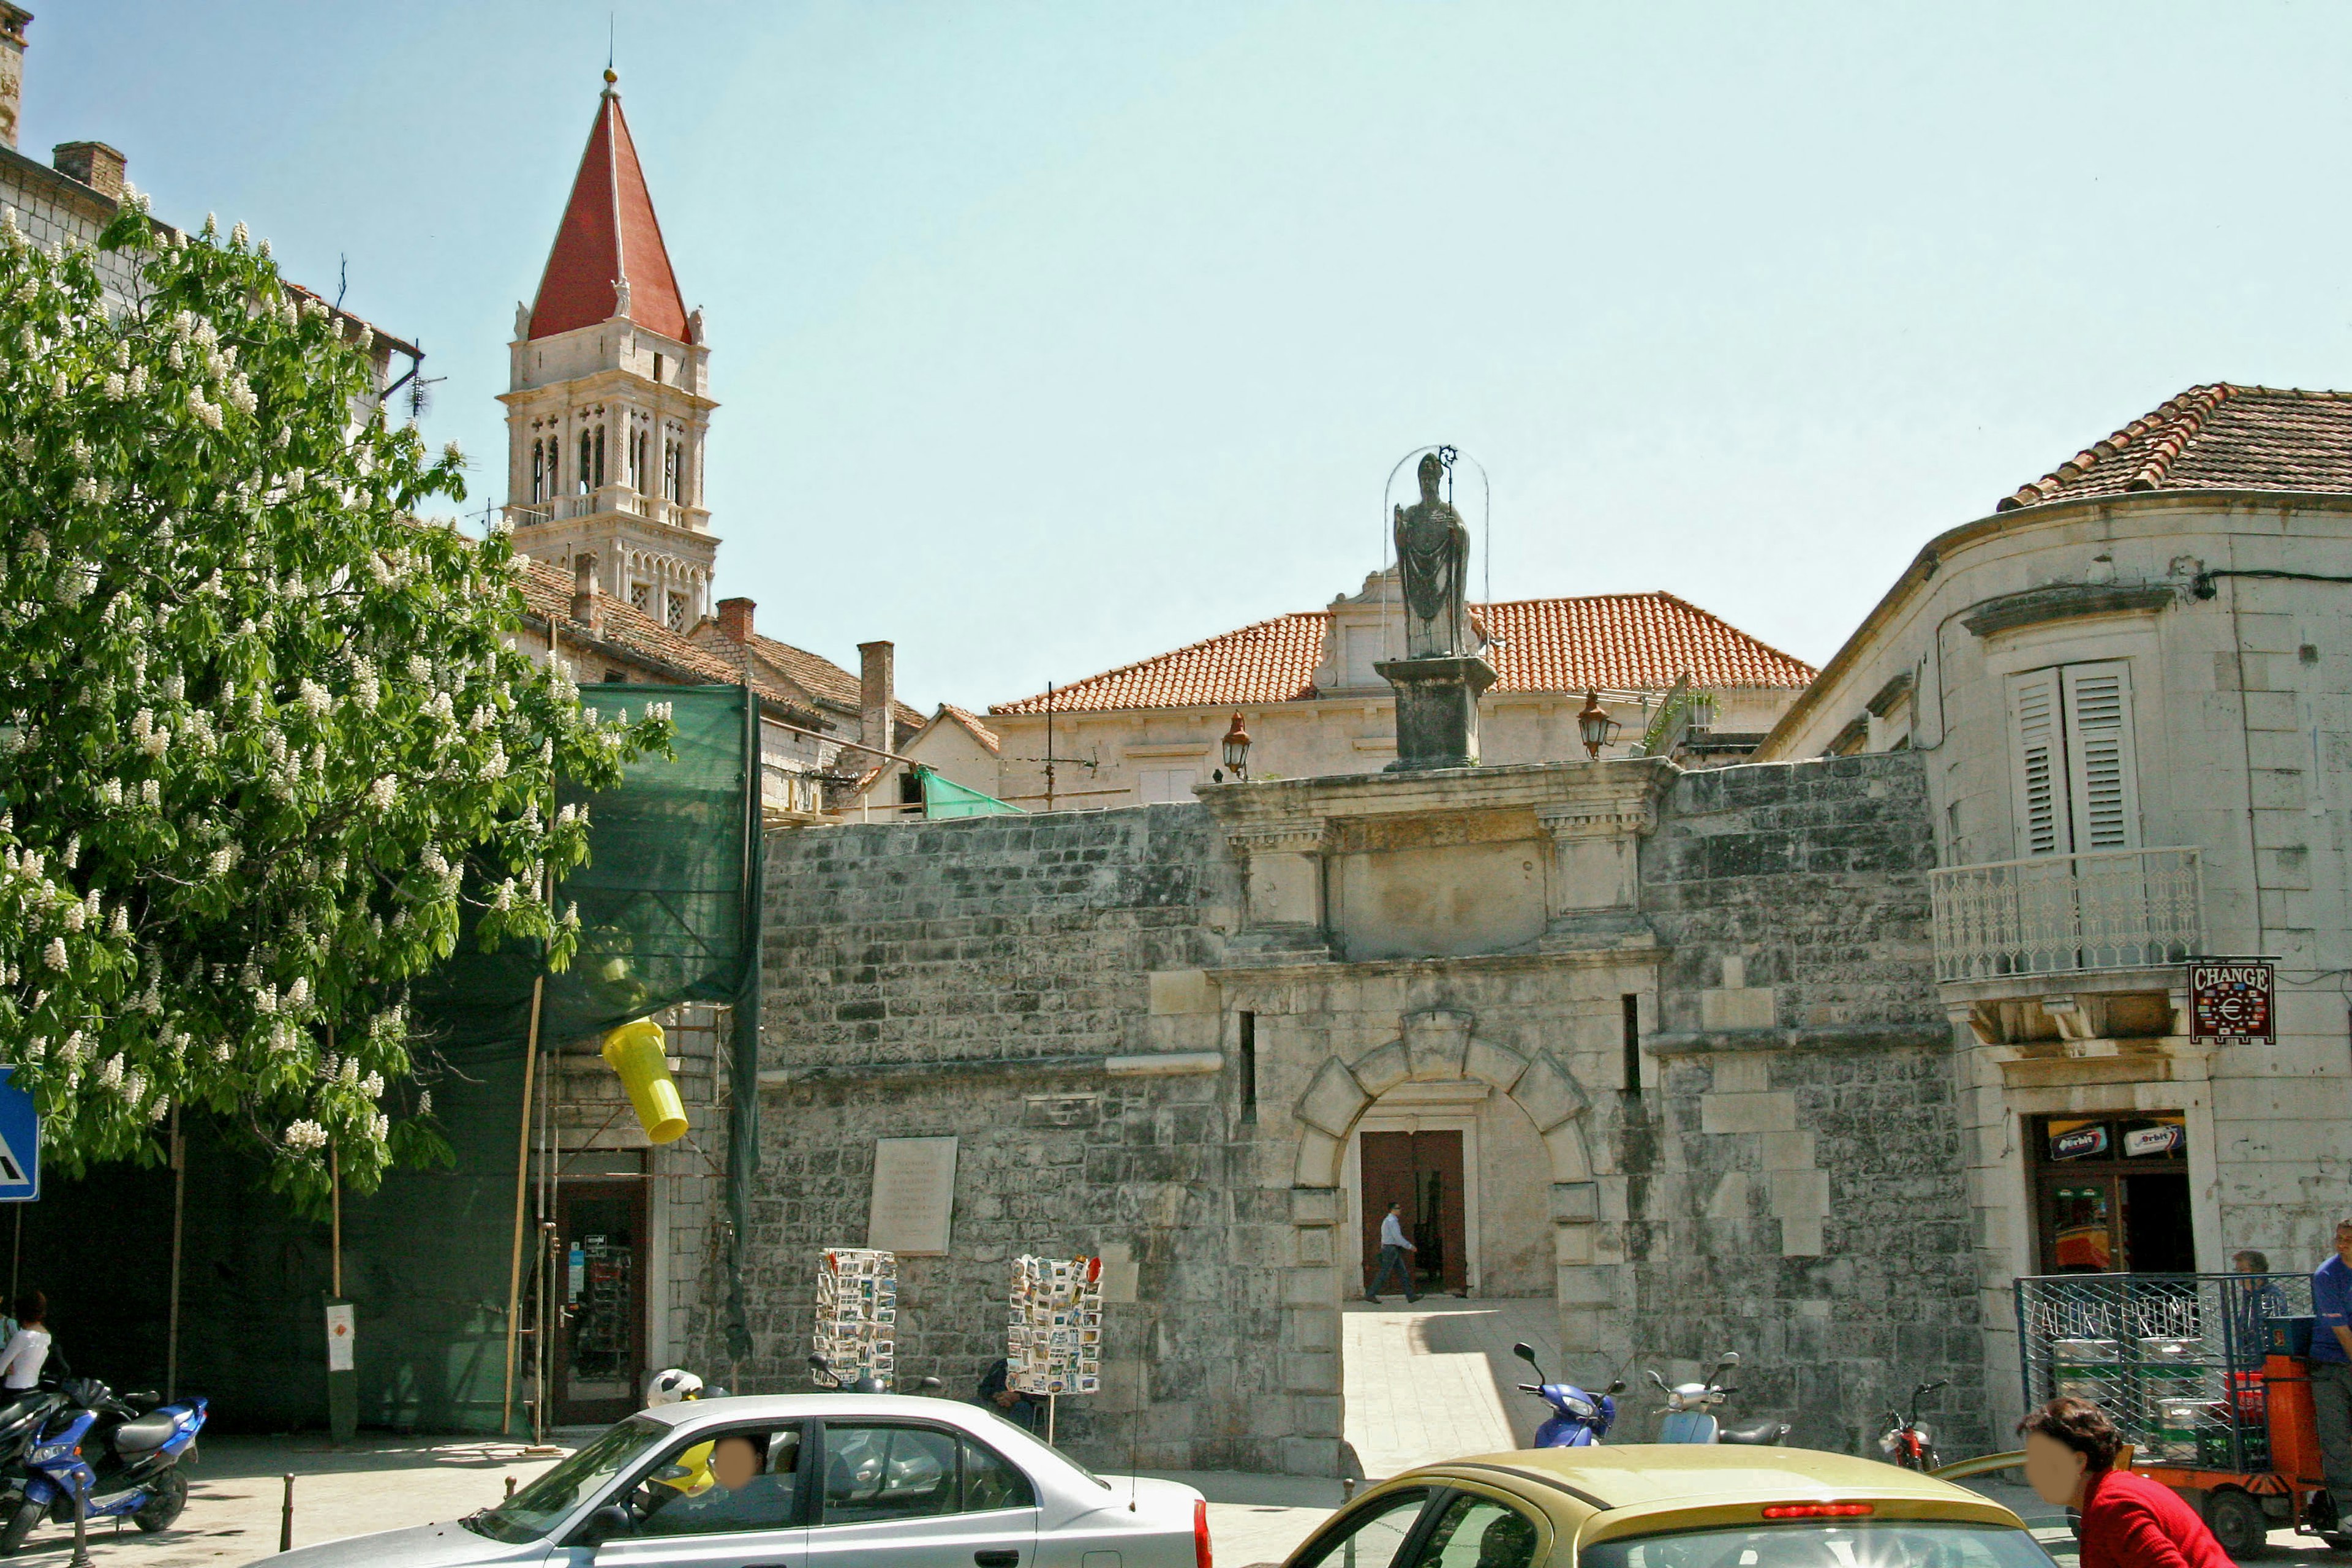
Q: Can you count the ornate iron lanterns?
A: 2